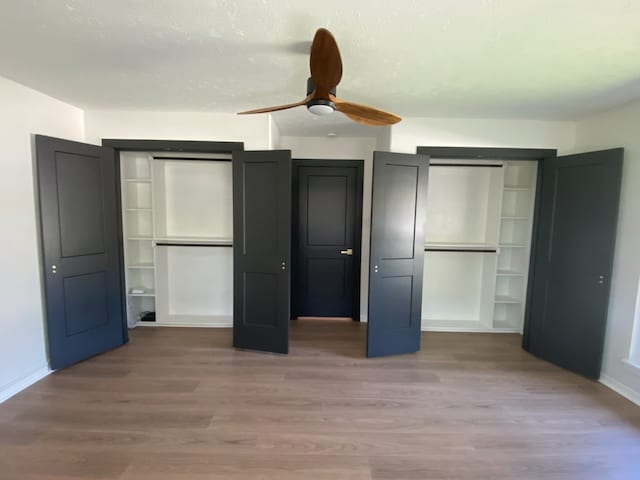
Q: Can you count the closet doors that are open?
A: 4